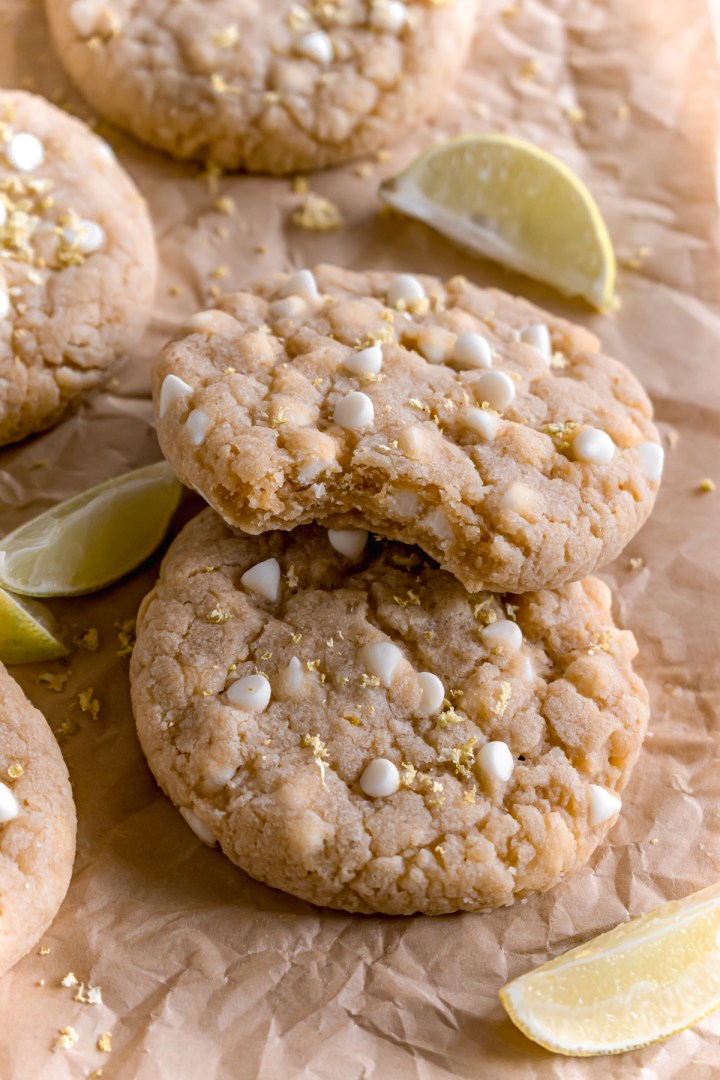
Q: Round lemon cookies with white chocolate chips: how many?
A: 5